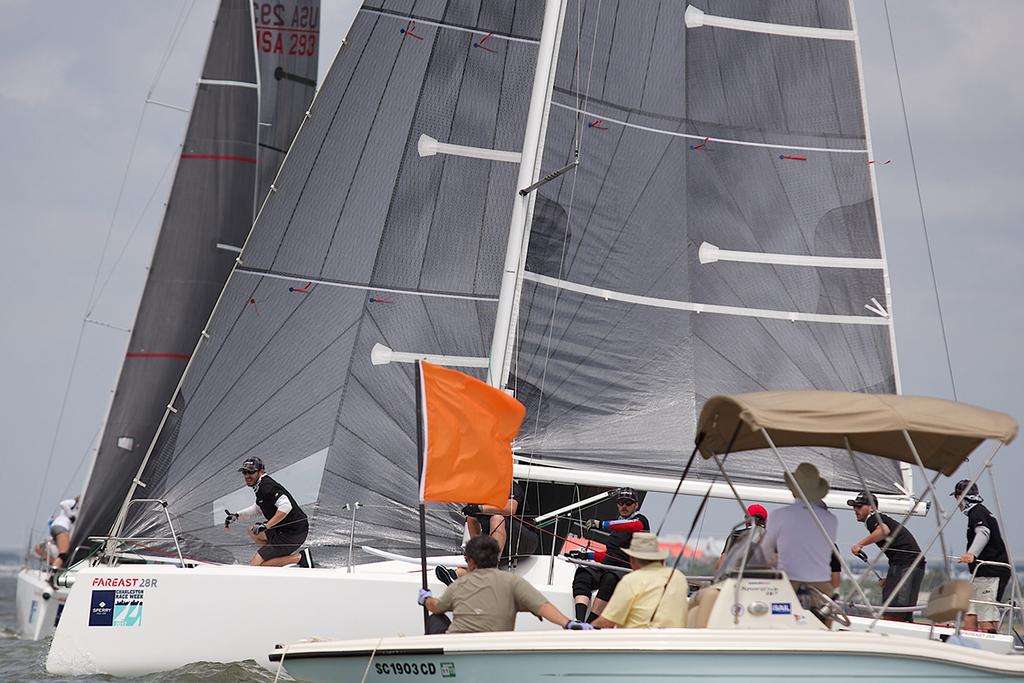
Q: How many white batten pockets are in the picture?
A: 4